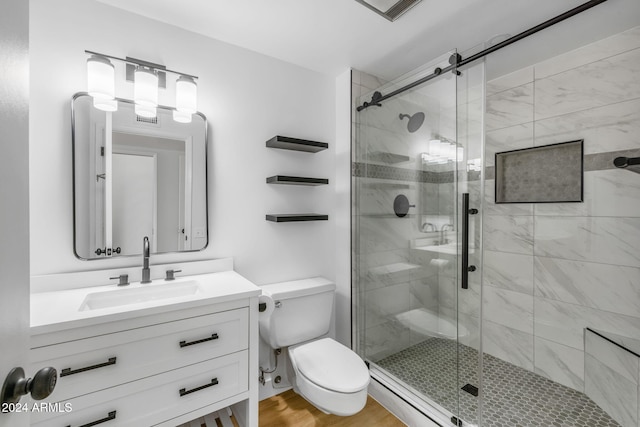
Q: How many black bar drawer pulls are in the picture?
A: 4